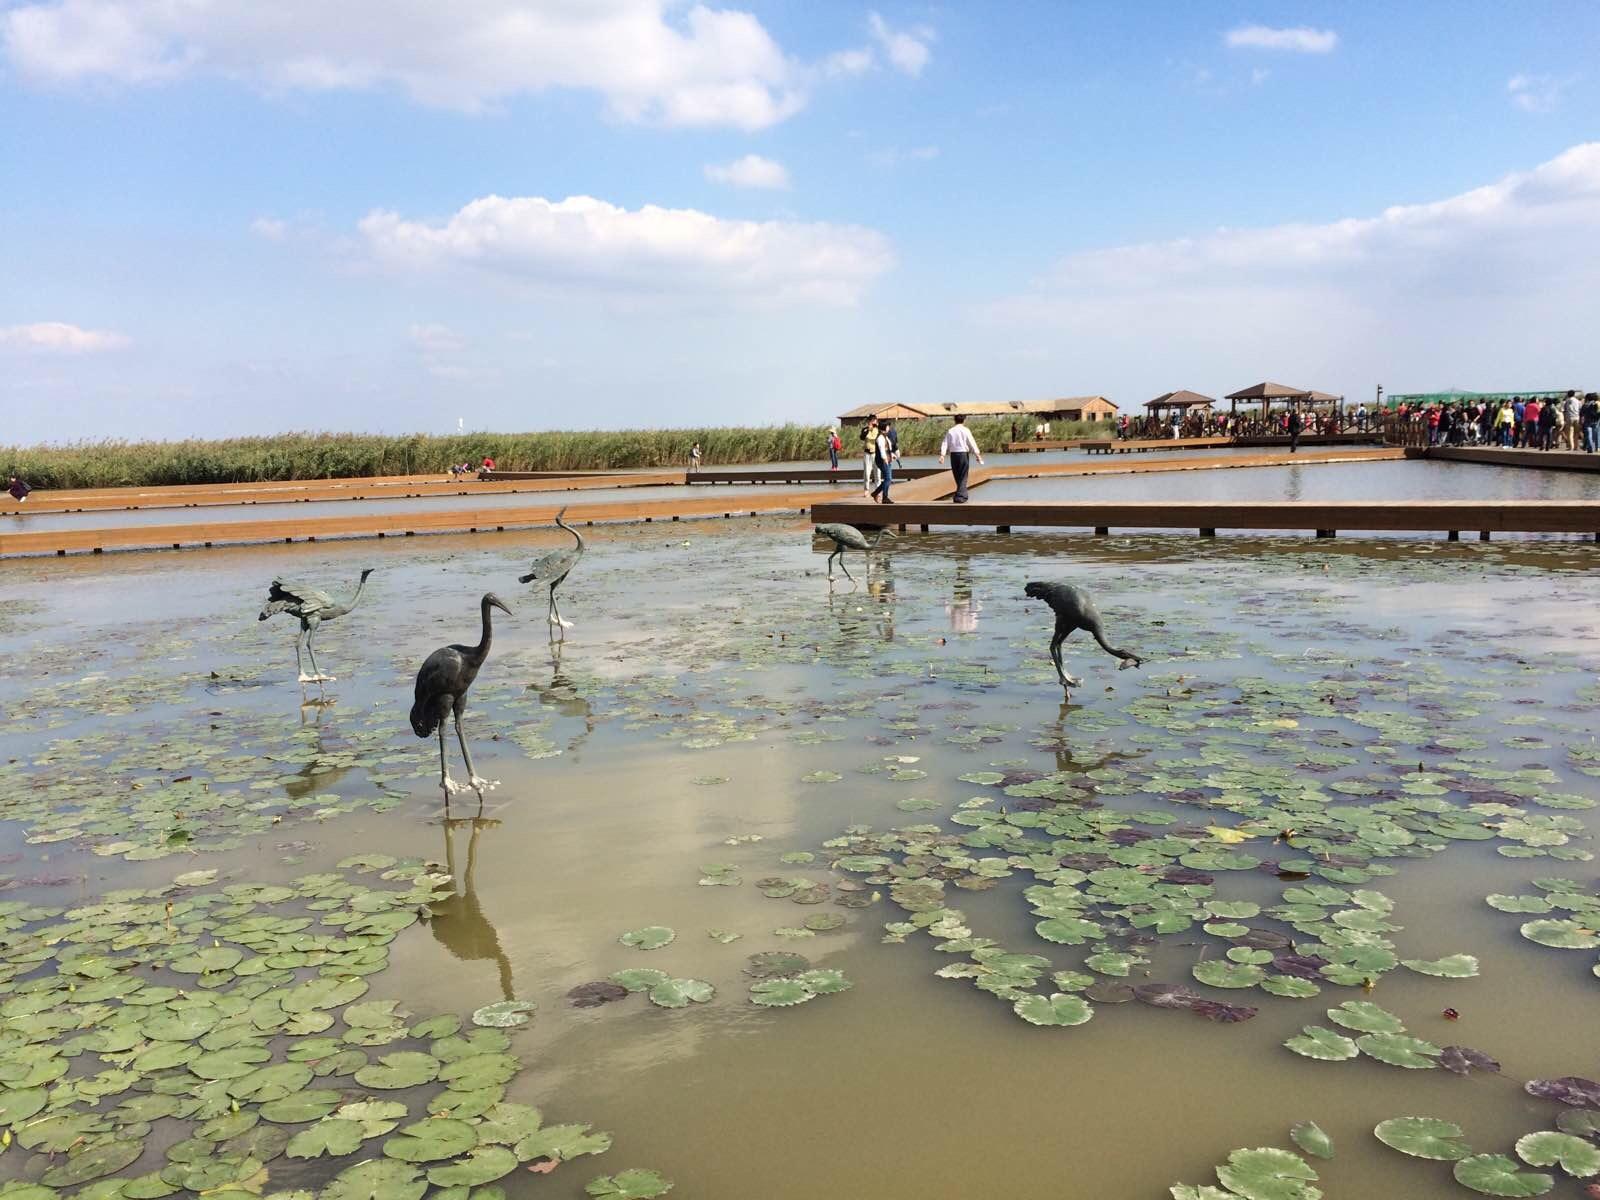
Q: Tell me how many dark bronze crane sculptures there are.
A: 5